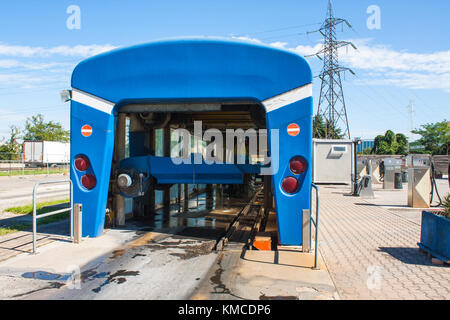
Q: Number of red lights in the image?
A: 4